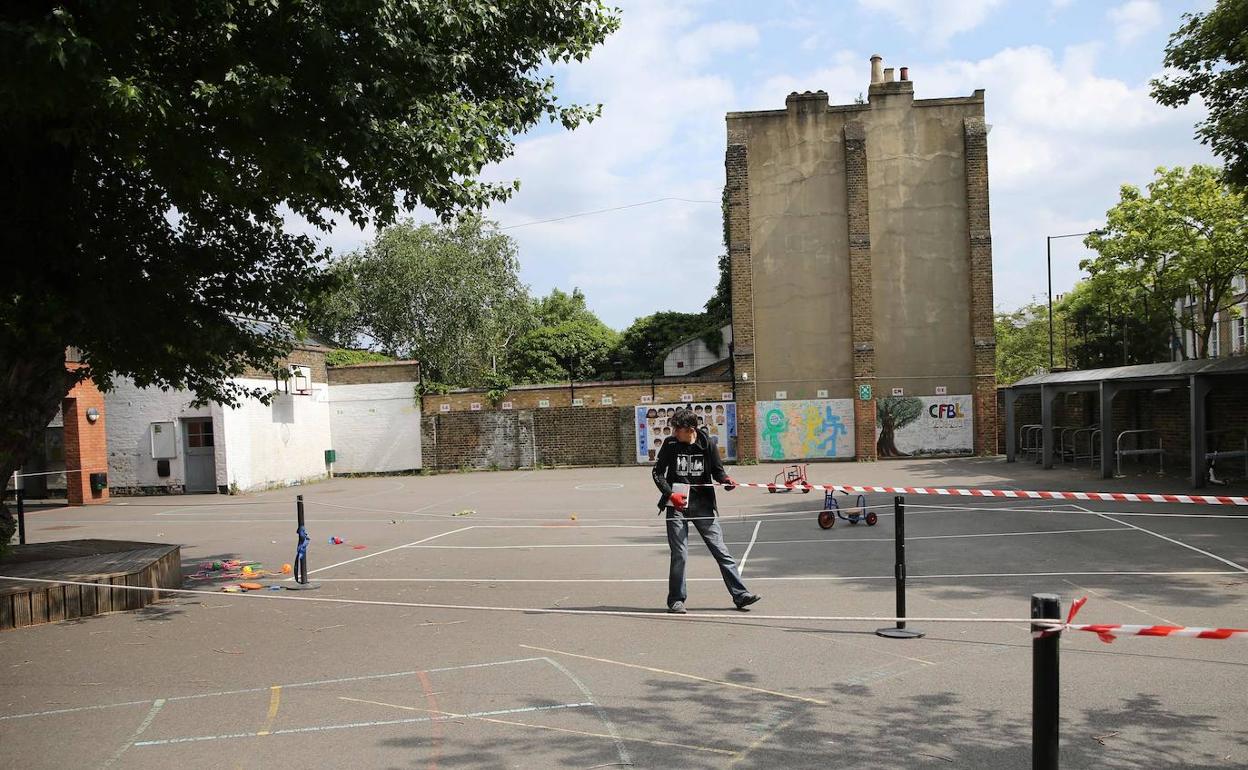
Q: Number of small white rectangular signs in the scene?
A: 13